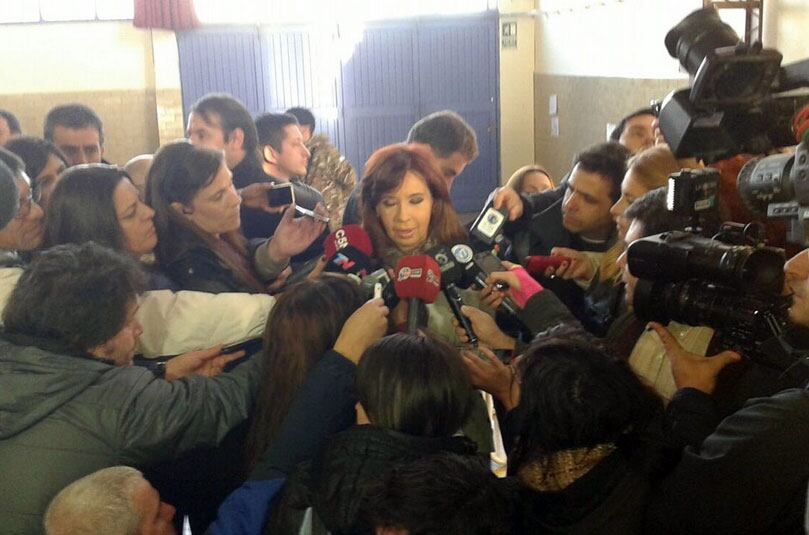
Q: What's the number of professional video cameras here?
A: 3